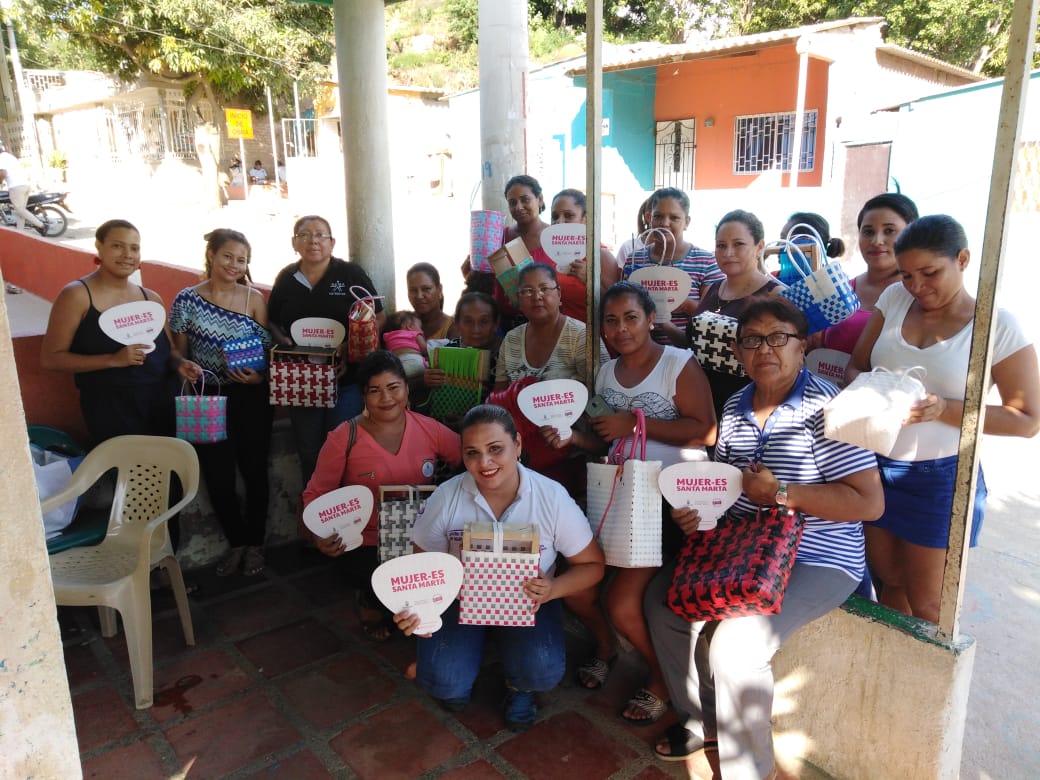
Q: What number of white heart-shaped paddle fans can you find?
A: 9